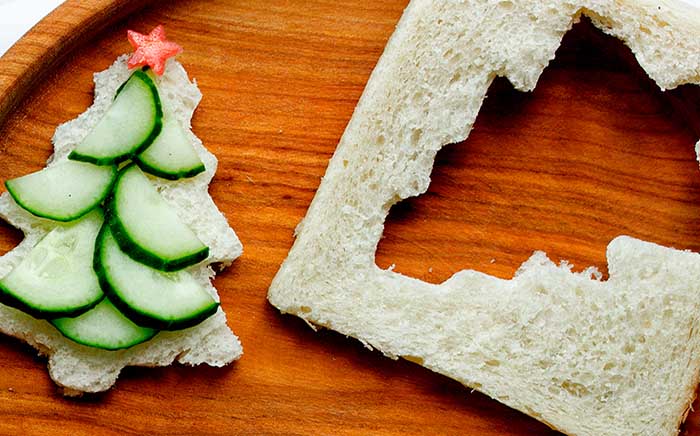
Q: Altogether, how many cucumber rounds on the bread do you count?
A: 7